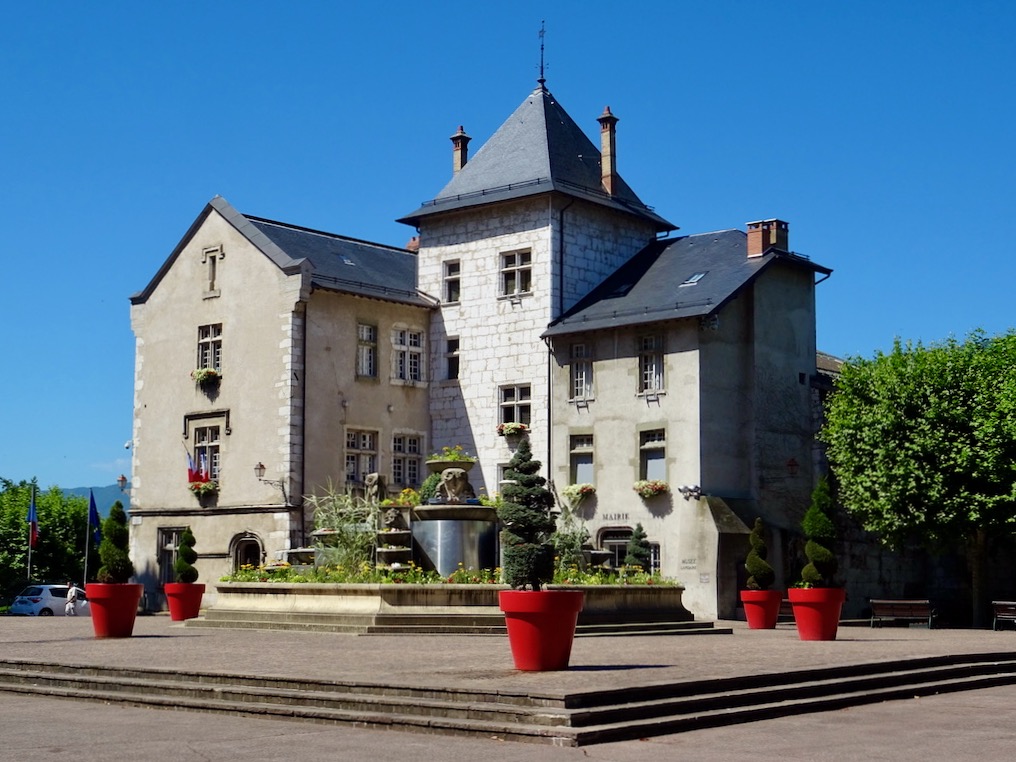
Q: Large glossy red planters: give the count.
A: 5